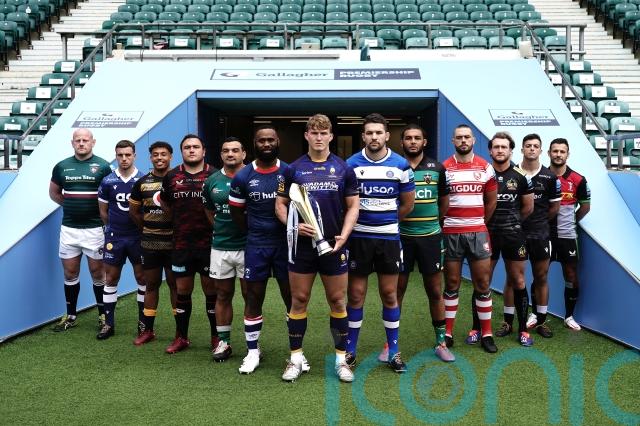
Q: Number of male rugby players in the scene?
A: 13